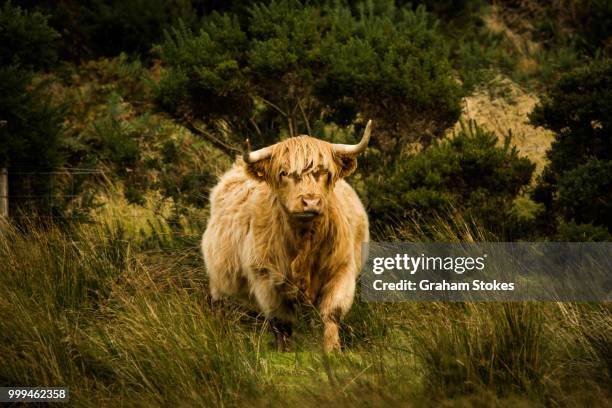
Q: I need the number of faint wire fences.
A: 1